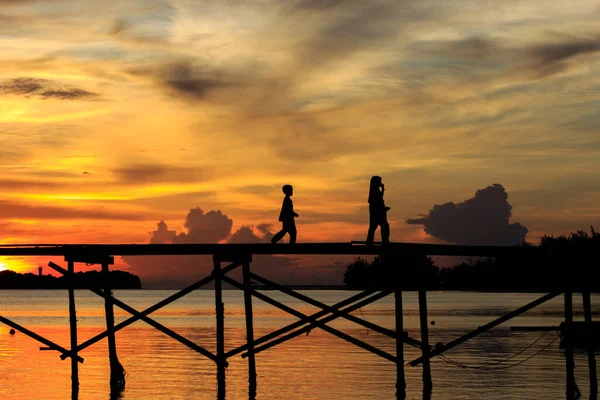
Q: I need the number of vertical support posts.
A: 8